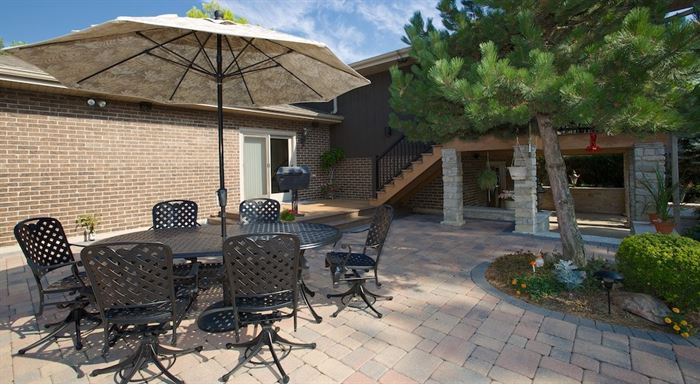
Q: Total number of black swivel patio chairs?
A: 6